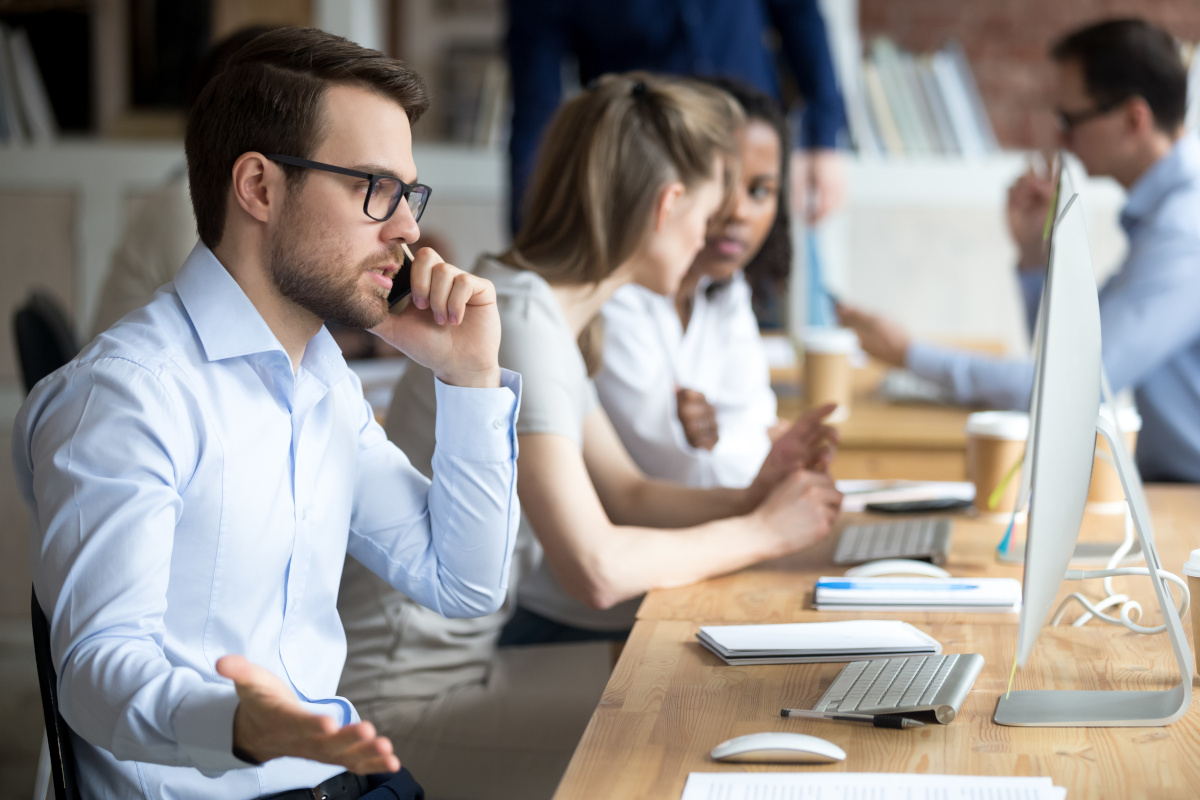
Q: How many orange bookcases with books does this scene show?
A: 0